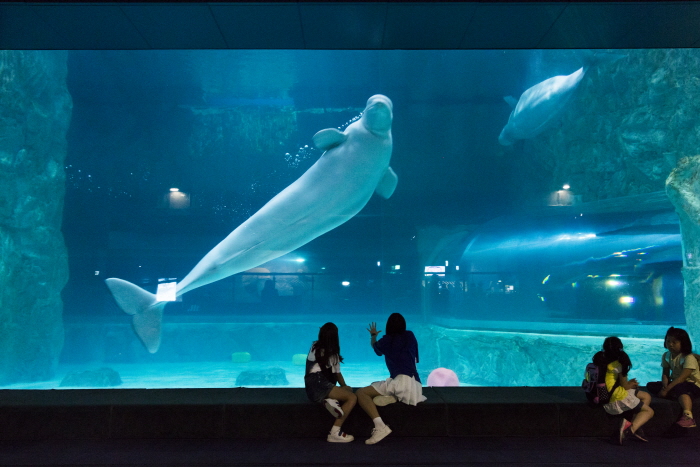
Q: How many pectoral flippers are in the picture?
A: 3